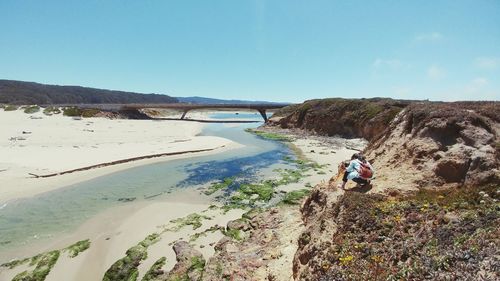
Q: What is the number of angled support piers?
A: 2